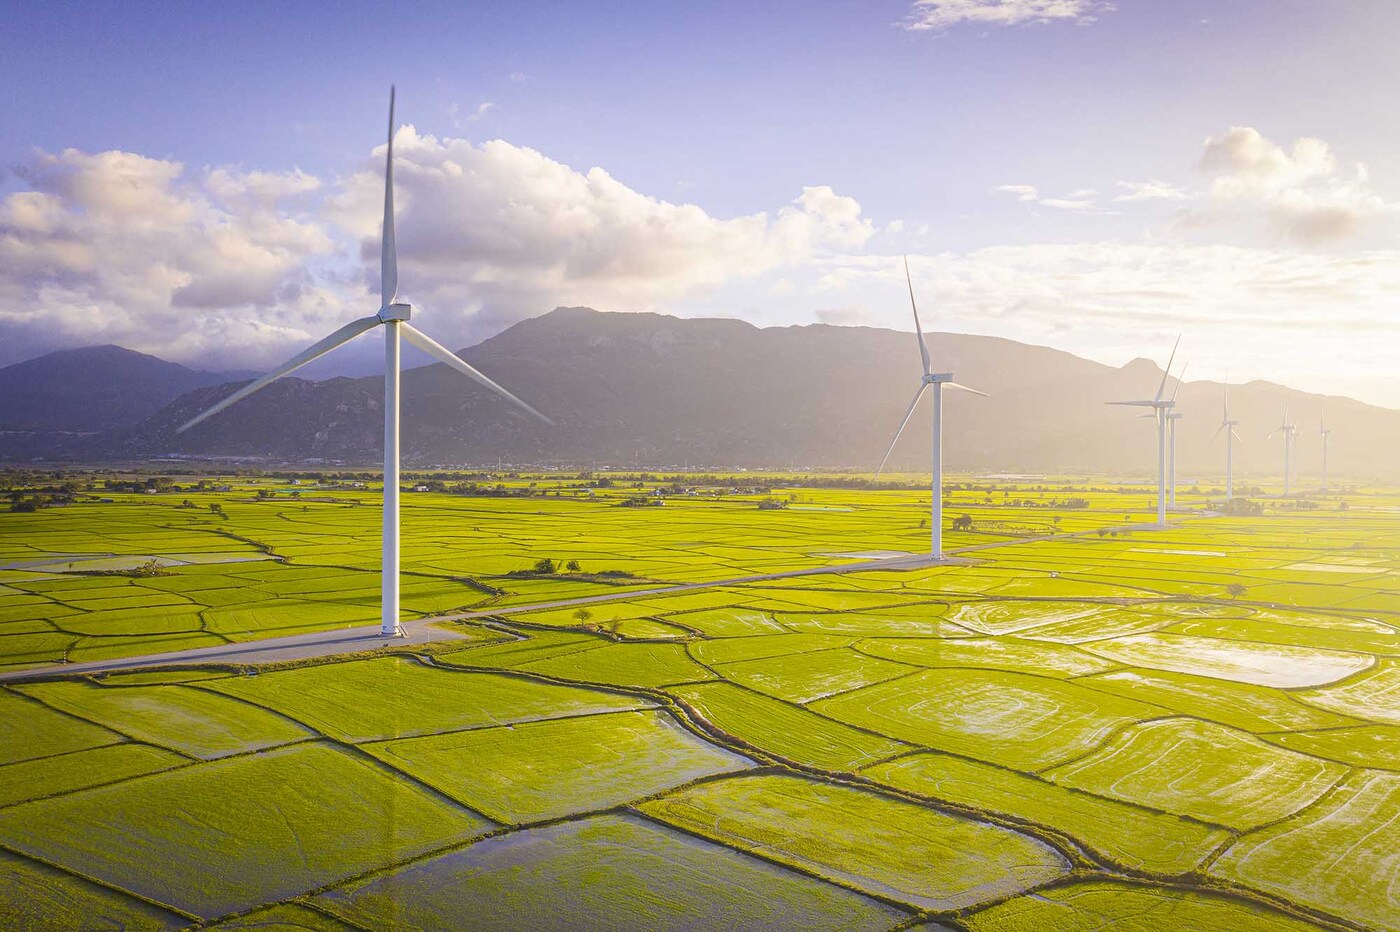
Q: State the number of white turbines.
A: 8